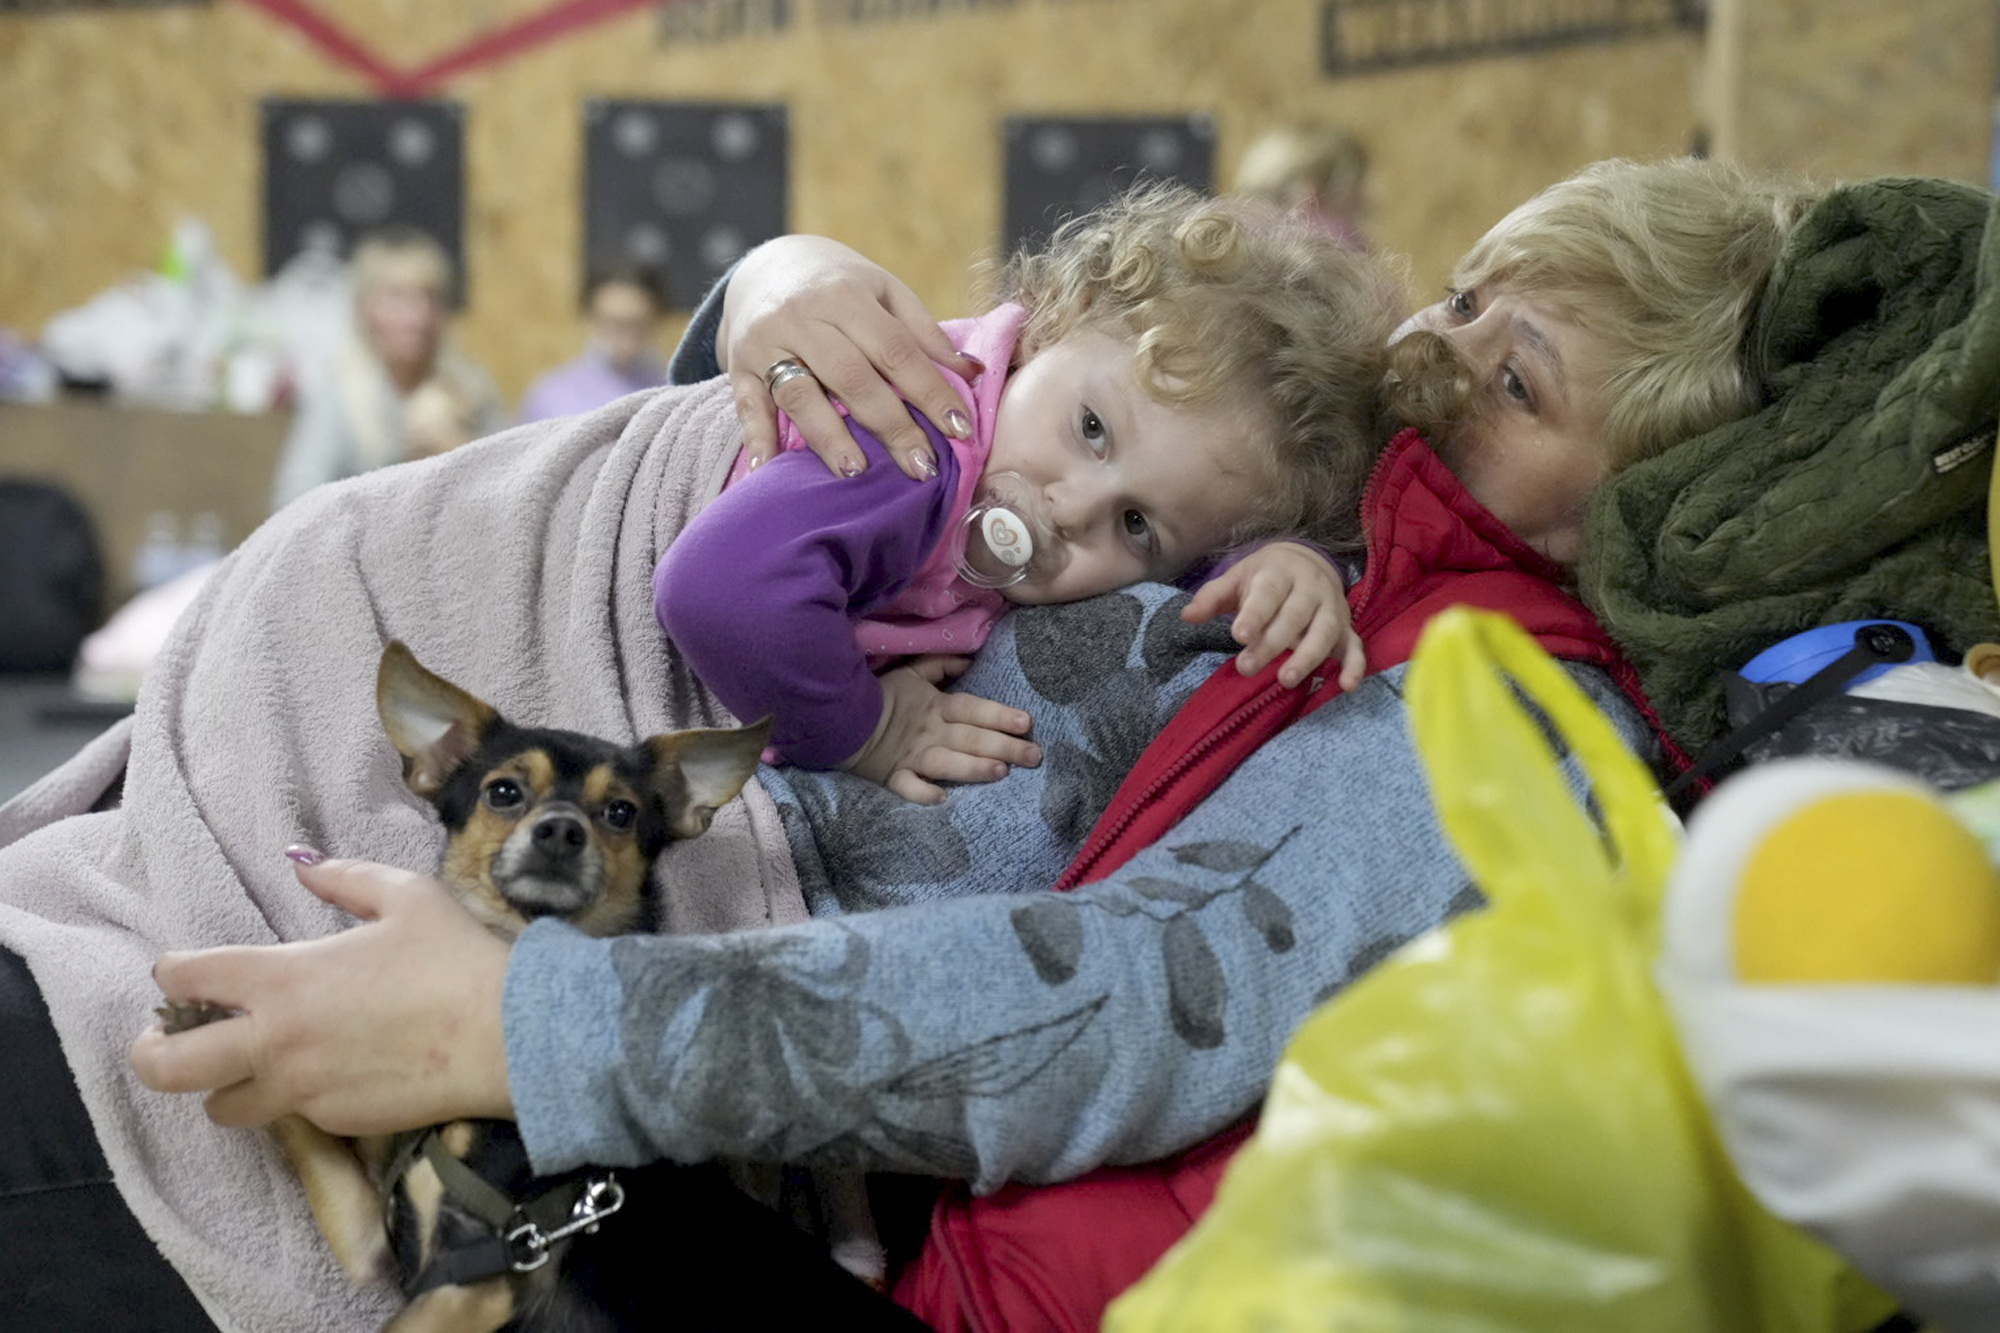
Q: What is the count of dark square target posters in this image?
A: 3